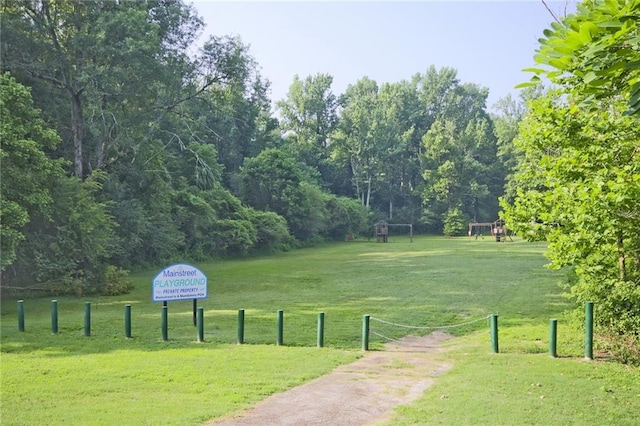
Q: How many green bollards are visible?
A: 13